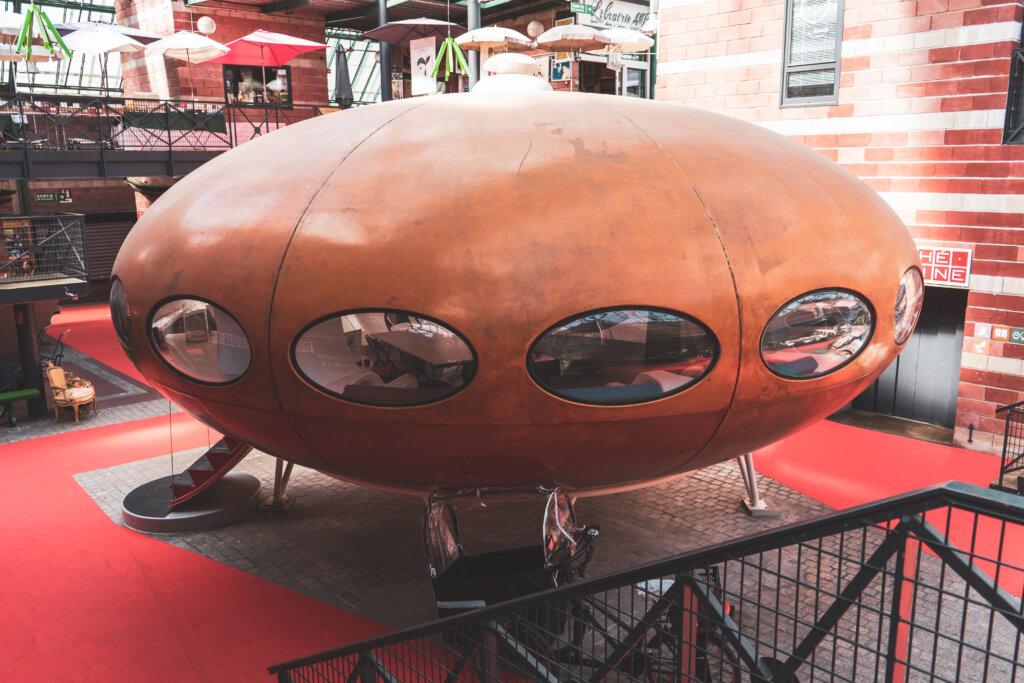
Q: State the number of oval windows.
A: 6